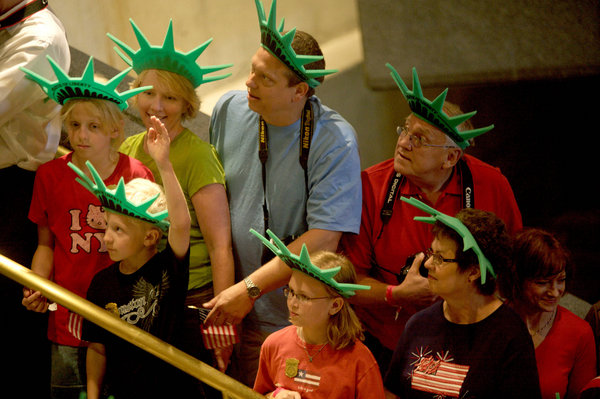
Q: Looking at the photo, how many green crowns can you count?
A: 7